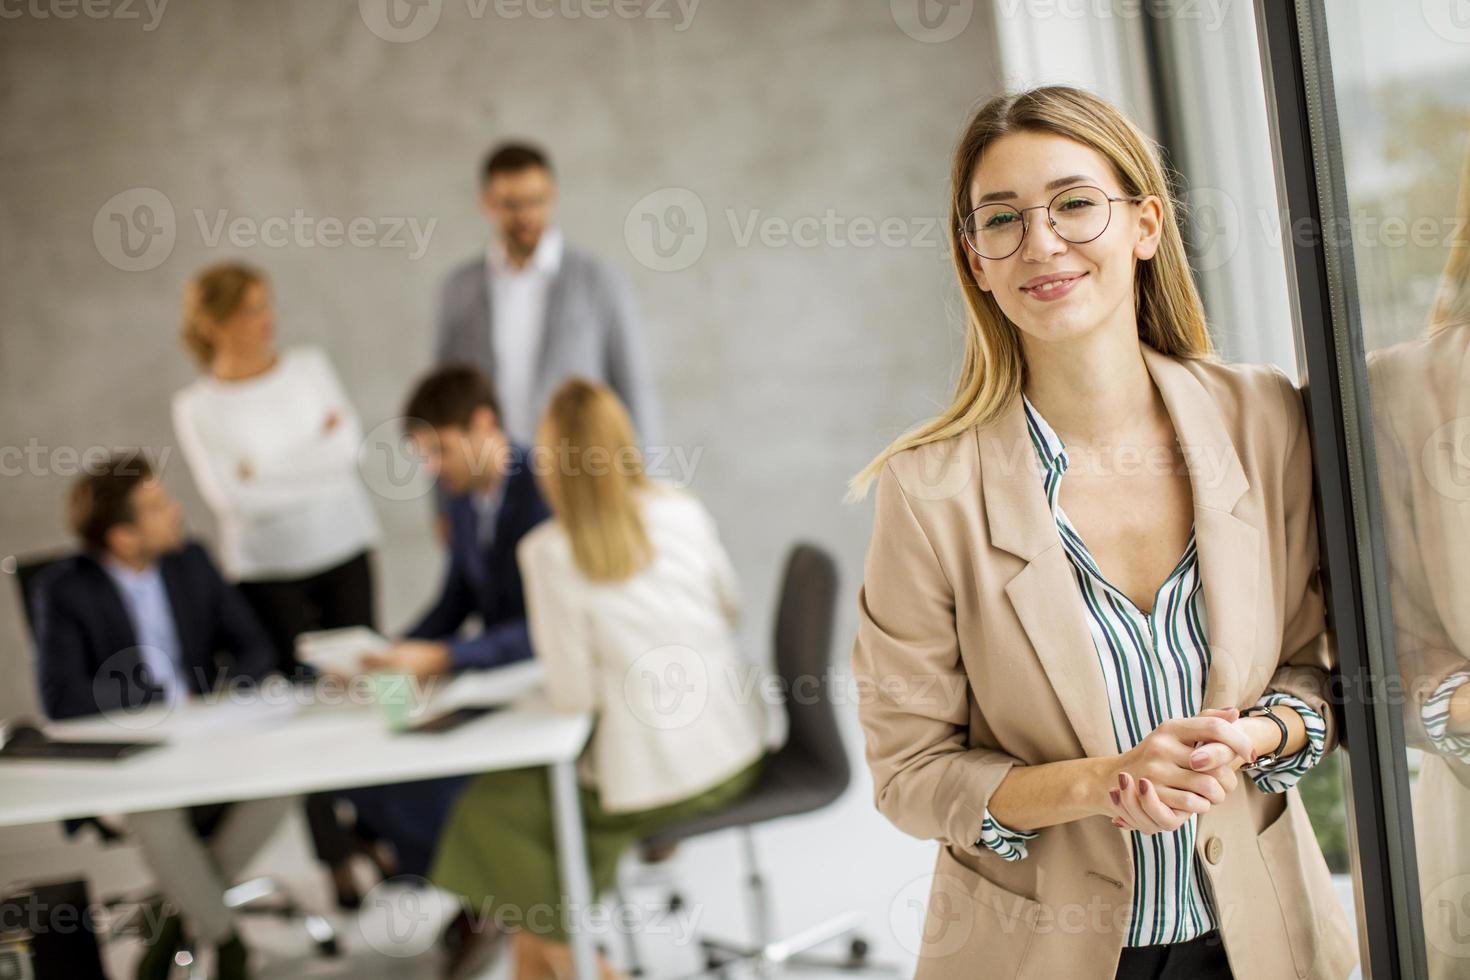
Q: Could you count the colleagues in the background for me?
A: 5